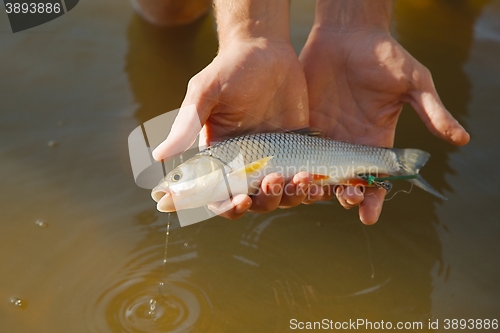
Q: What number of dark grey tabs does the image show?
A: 2